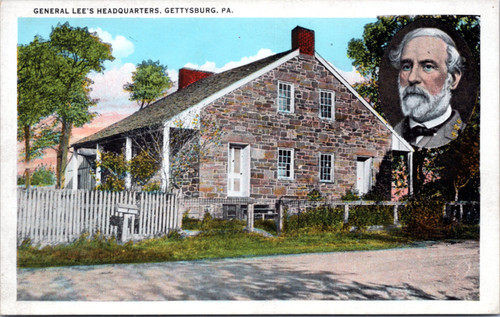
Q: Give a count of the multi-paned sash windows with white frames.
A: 4